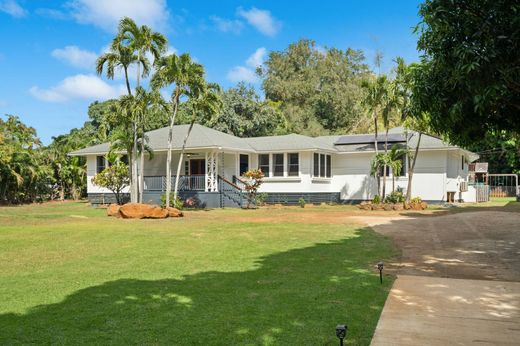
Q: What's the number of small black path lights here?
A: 2